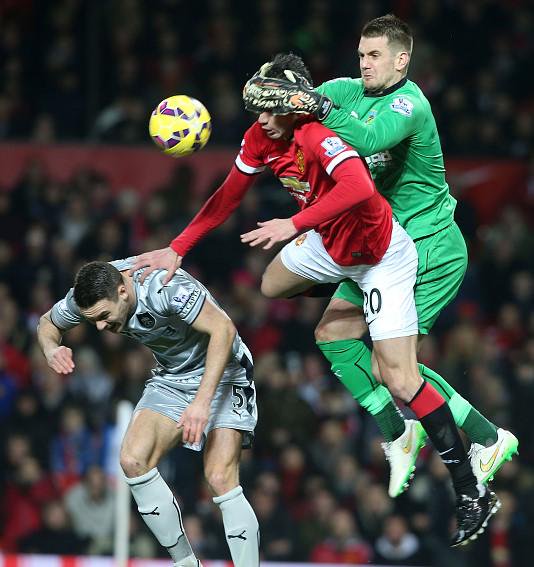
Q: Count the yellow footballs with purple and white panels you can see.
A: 1